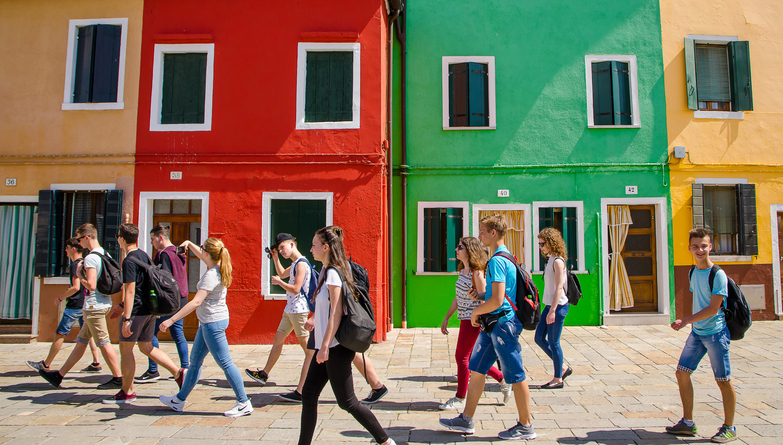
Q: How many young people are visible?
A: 11